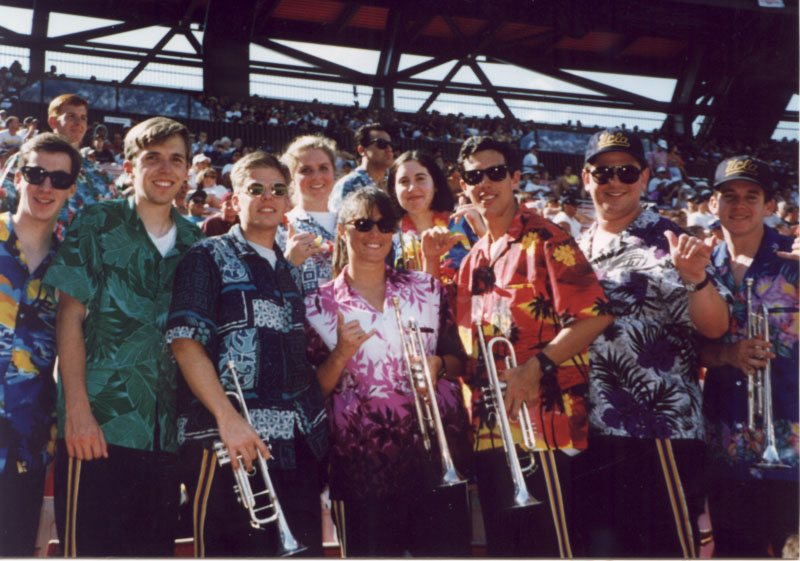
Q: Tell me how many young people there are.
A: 11